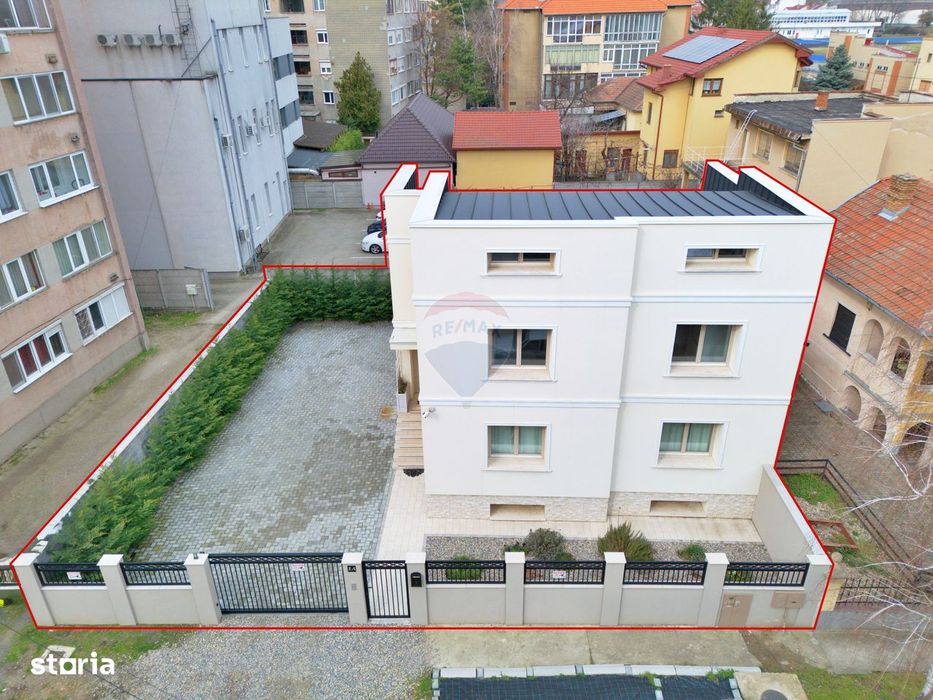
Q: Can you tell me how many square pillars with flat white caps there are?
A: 9